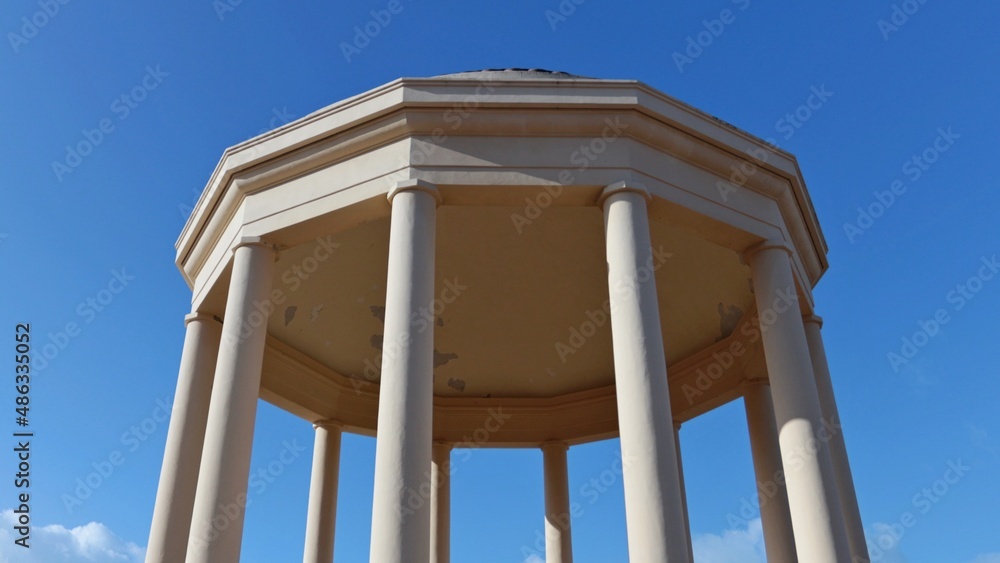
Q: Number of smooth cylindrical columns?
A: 11